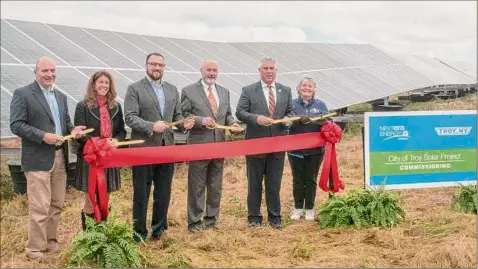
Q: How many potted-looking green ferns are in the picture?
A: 3